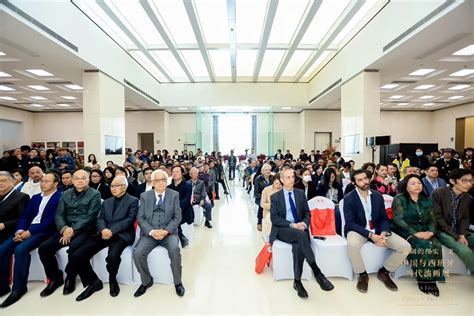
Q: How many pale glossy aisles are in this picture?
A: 1